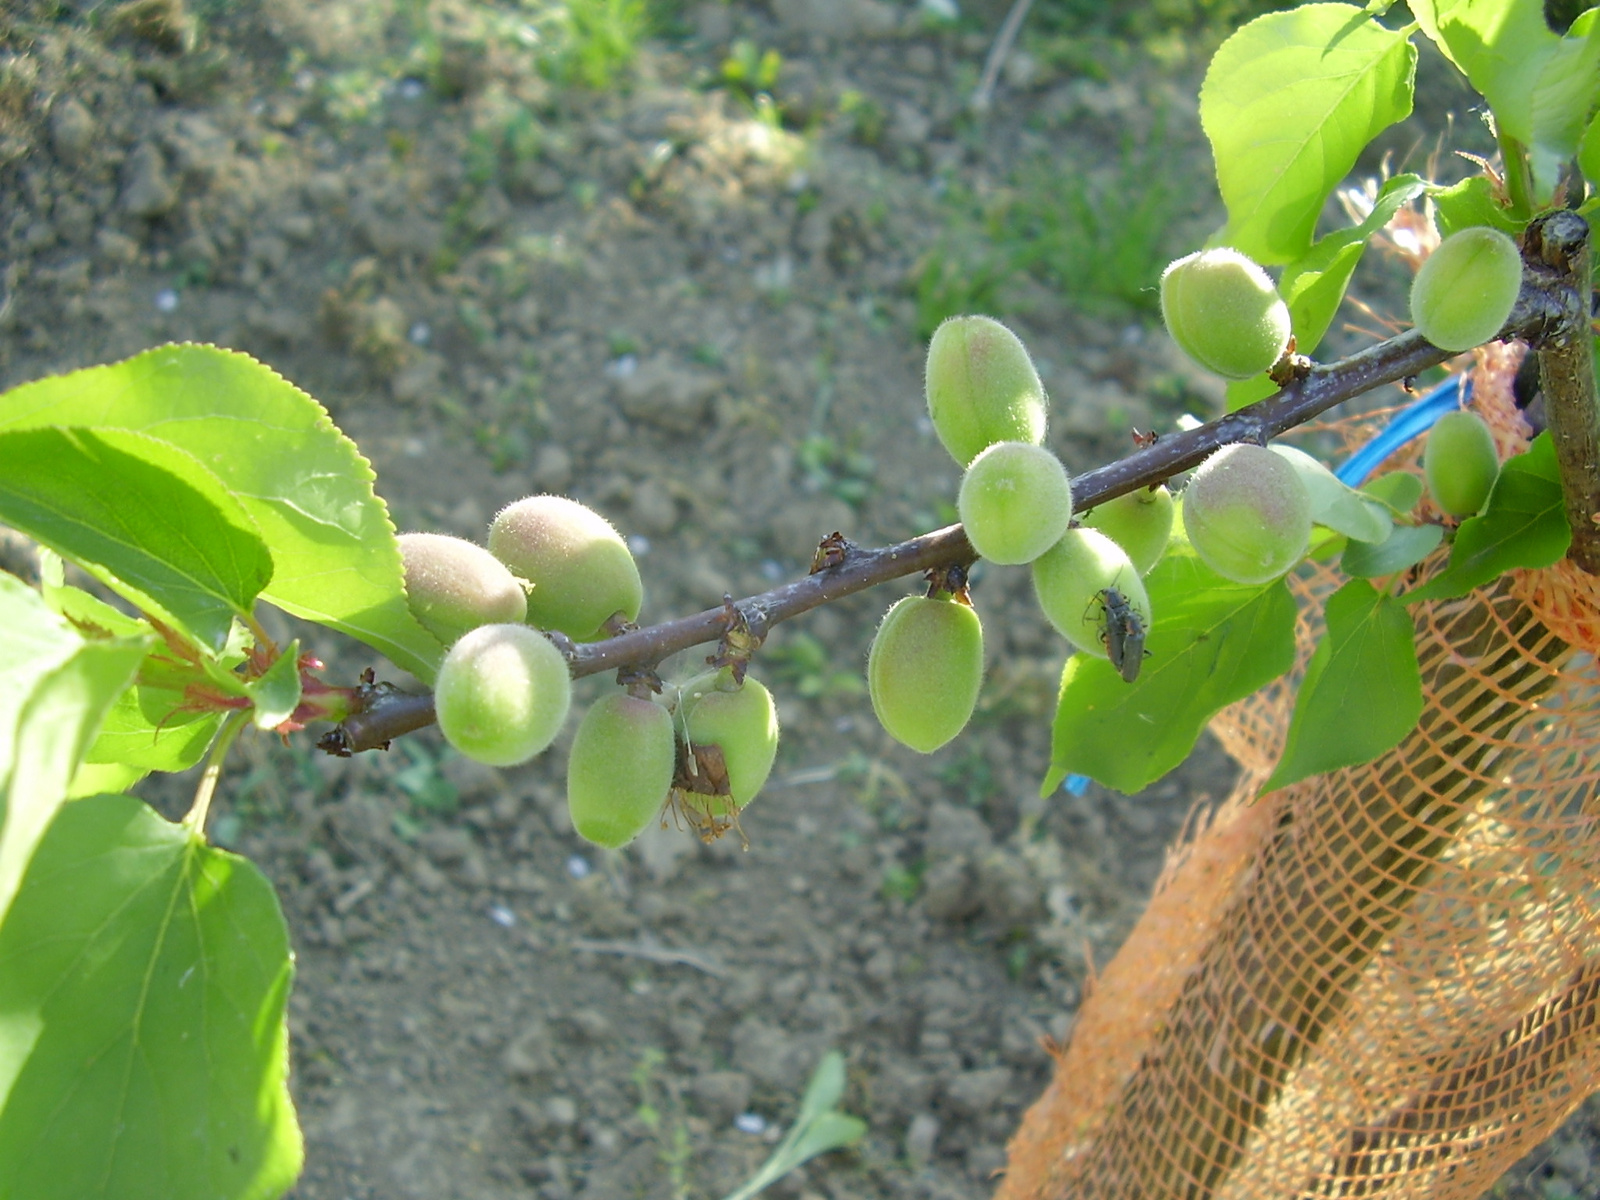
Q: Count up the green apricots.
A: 14